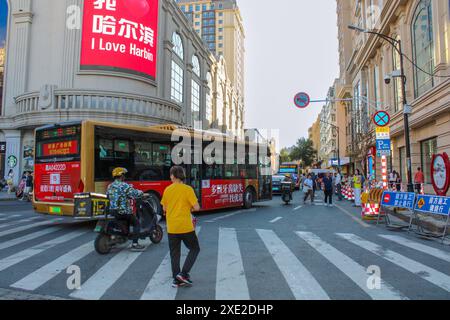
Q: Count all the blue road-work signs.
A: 2